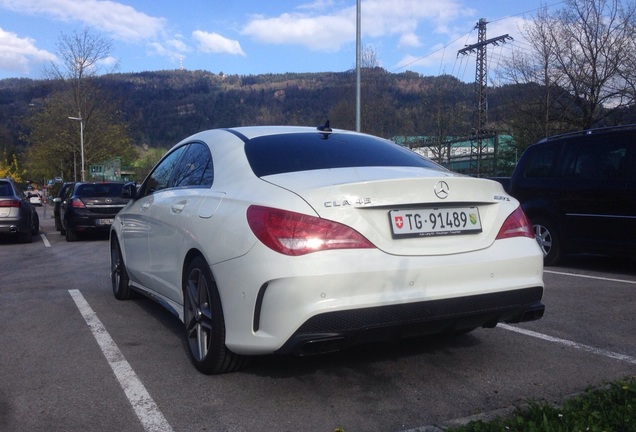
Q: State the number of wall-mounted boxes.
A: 0